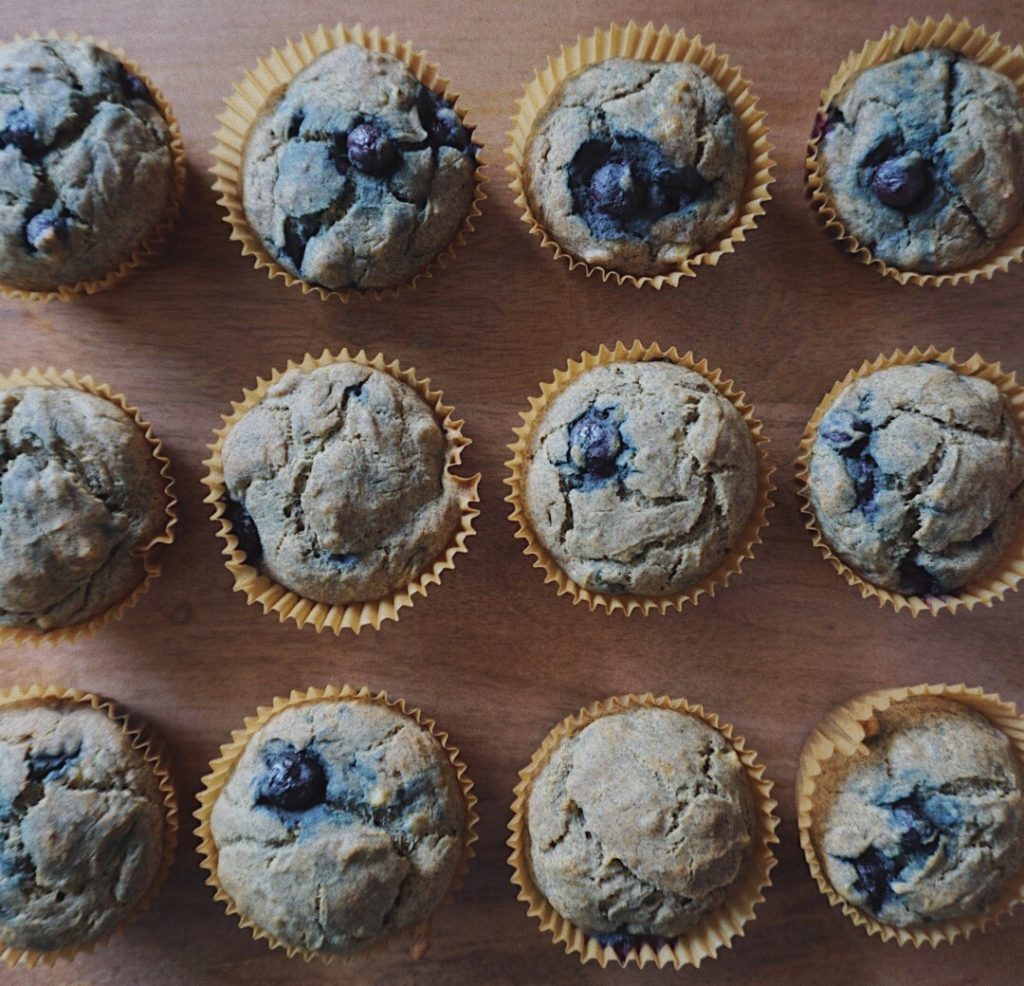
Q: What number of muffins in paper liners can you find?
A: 12